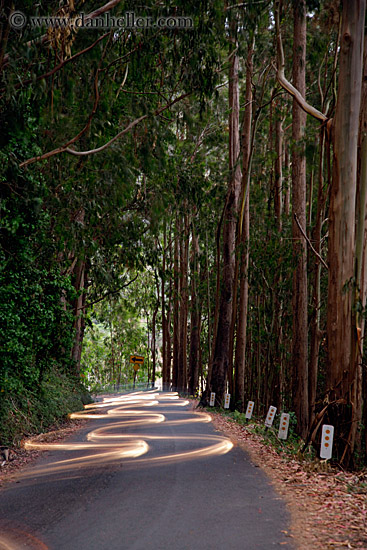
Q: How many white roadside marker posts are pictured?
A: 6